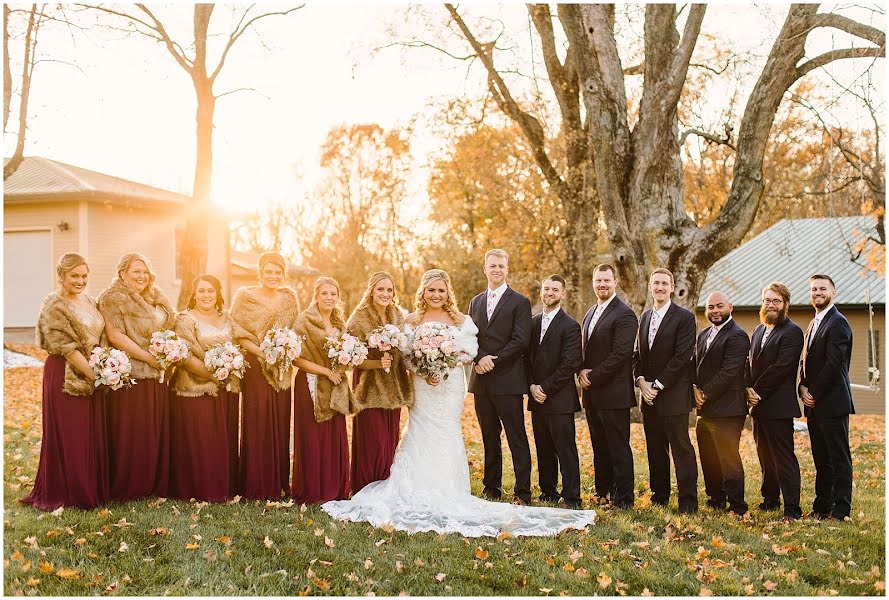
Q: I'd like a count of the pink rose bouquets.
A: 7